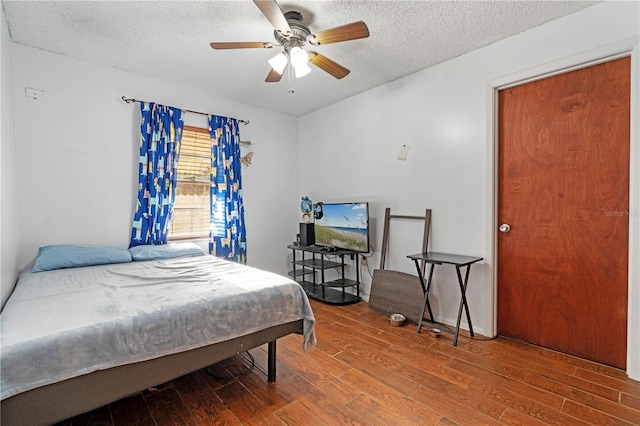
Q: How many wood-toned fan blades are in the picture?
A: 5